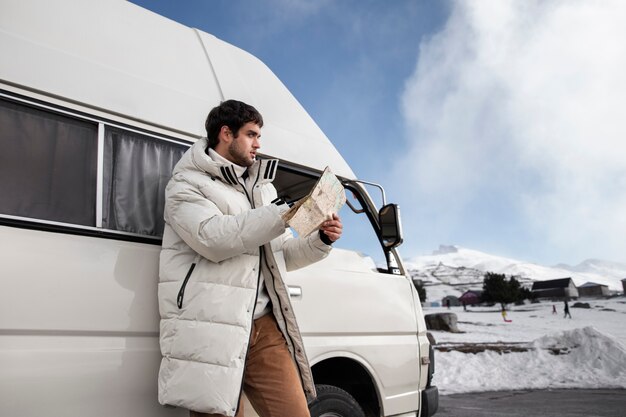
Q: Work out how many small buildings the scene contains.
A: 5